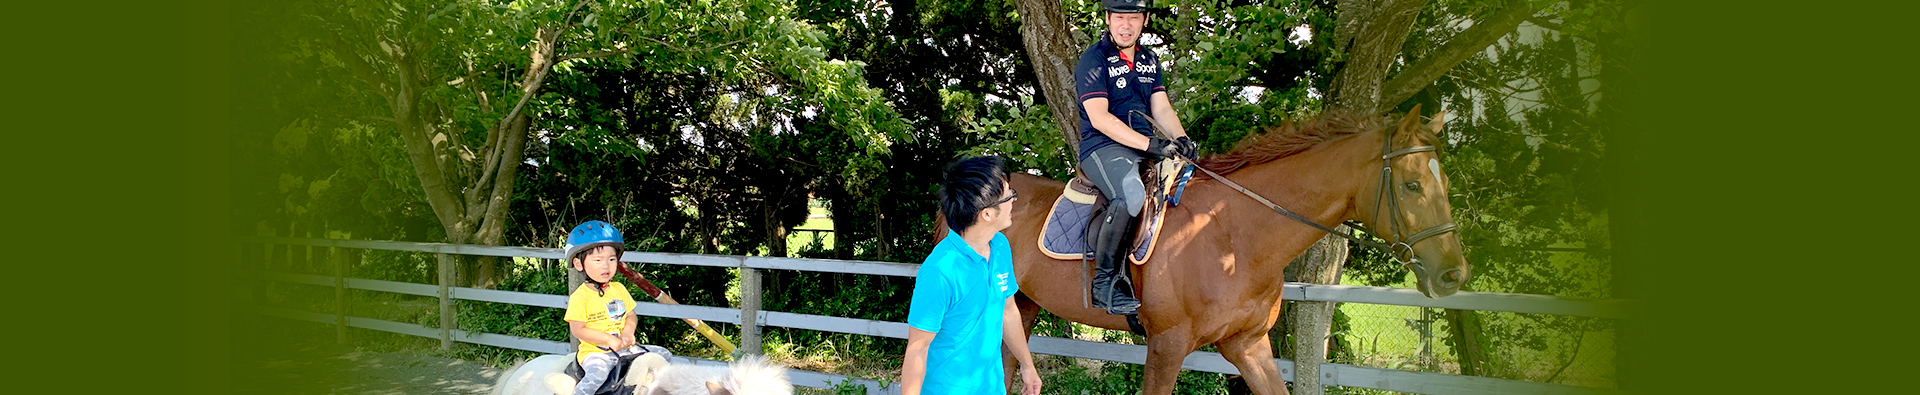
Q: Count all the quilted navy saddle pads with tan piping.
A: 1